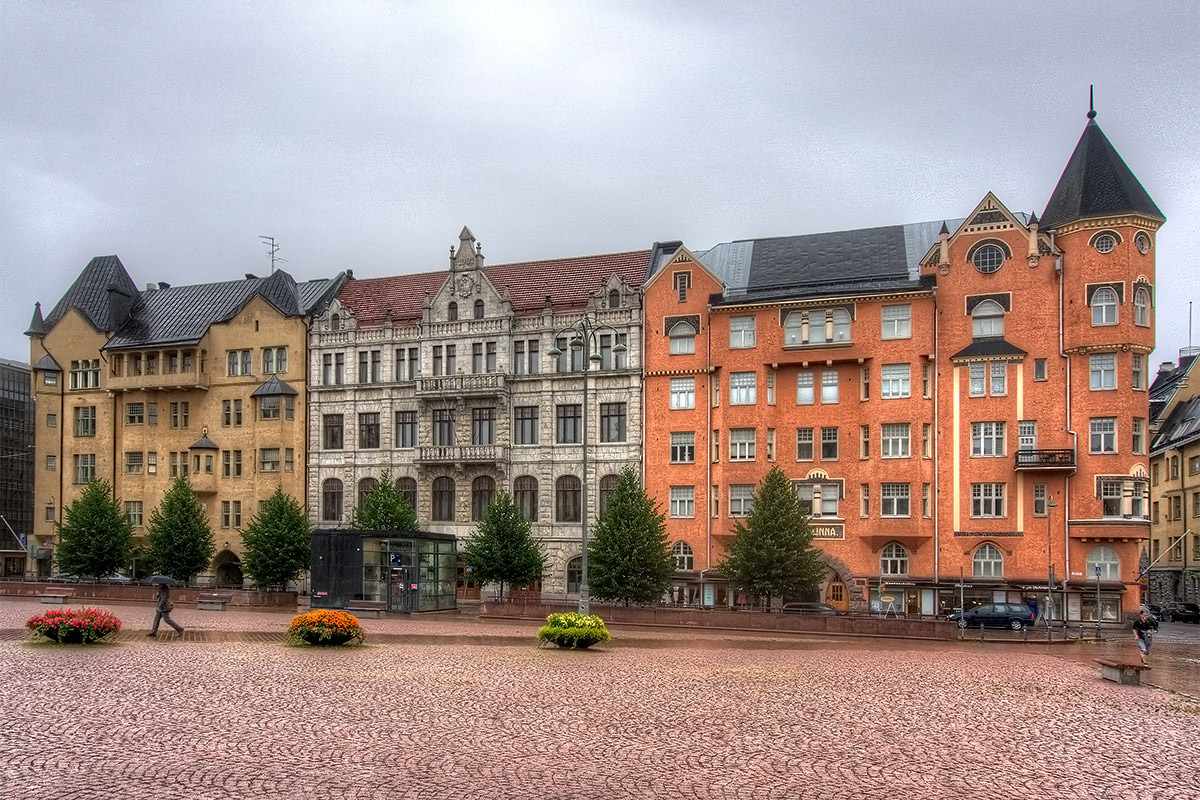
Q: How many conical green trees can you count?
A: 7